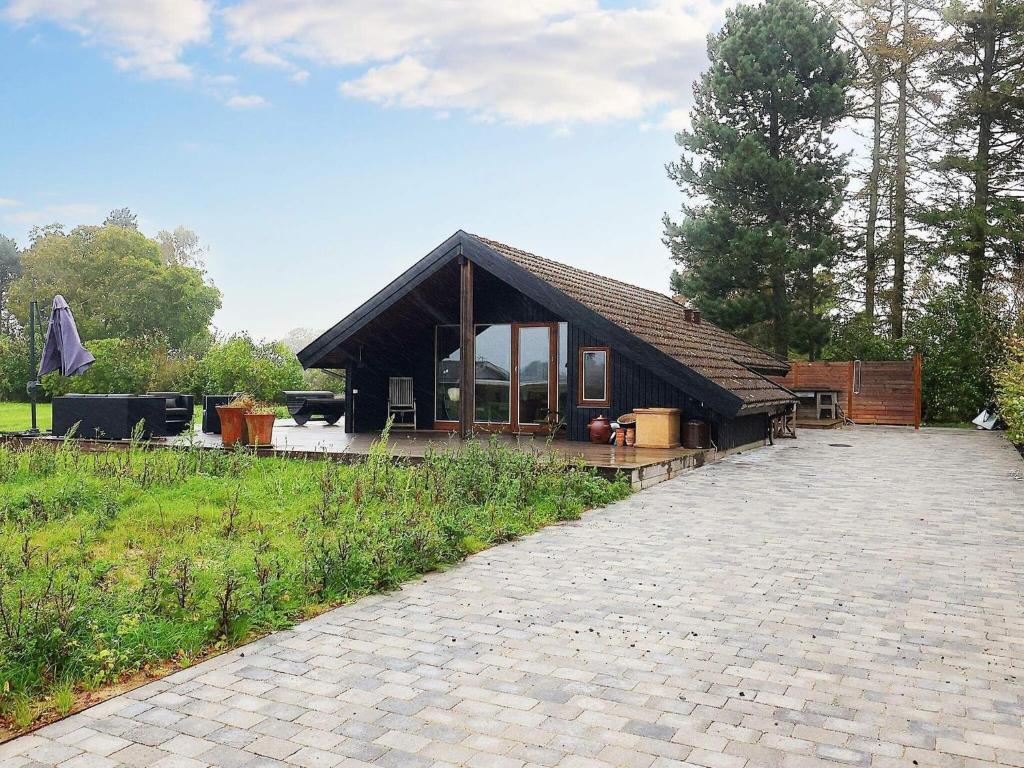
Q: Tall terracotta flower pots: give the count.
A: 2